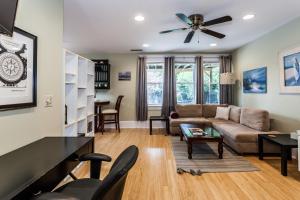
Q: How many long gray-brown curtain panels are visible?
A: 4